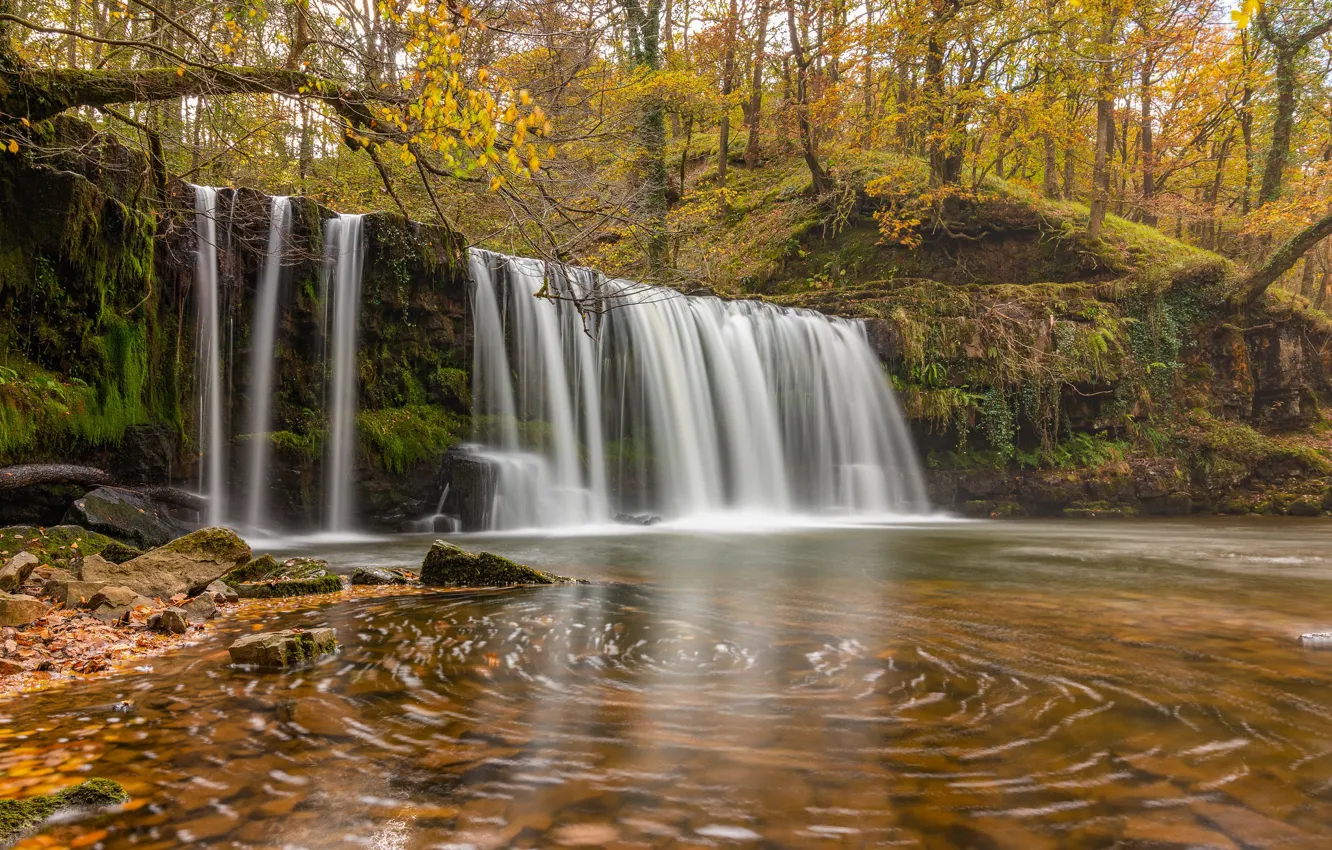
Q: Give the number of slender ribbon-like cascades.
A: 3